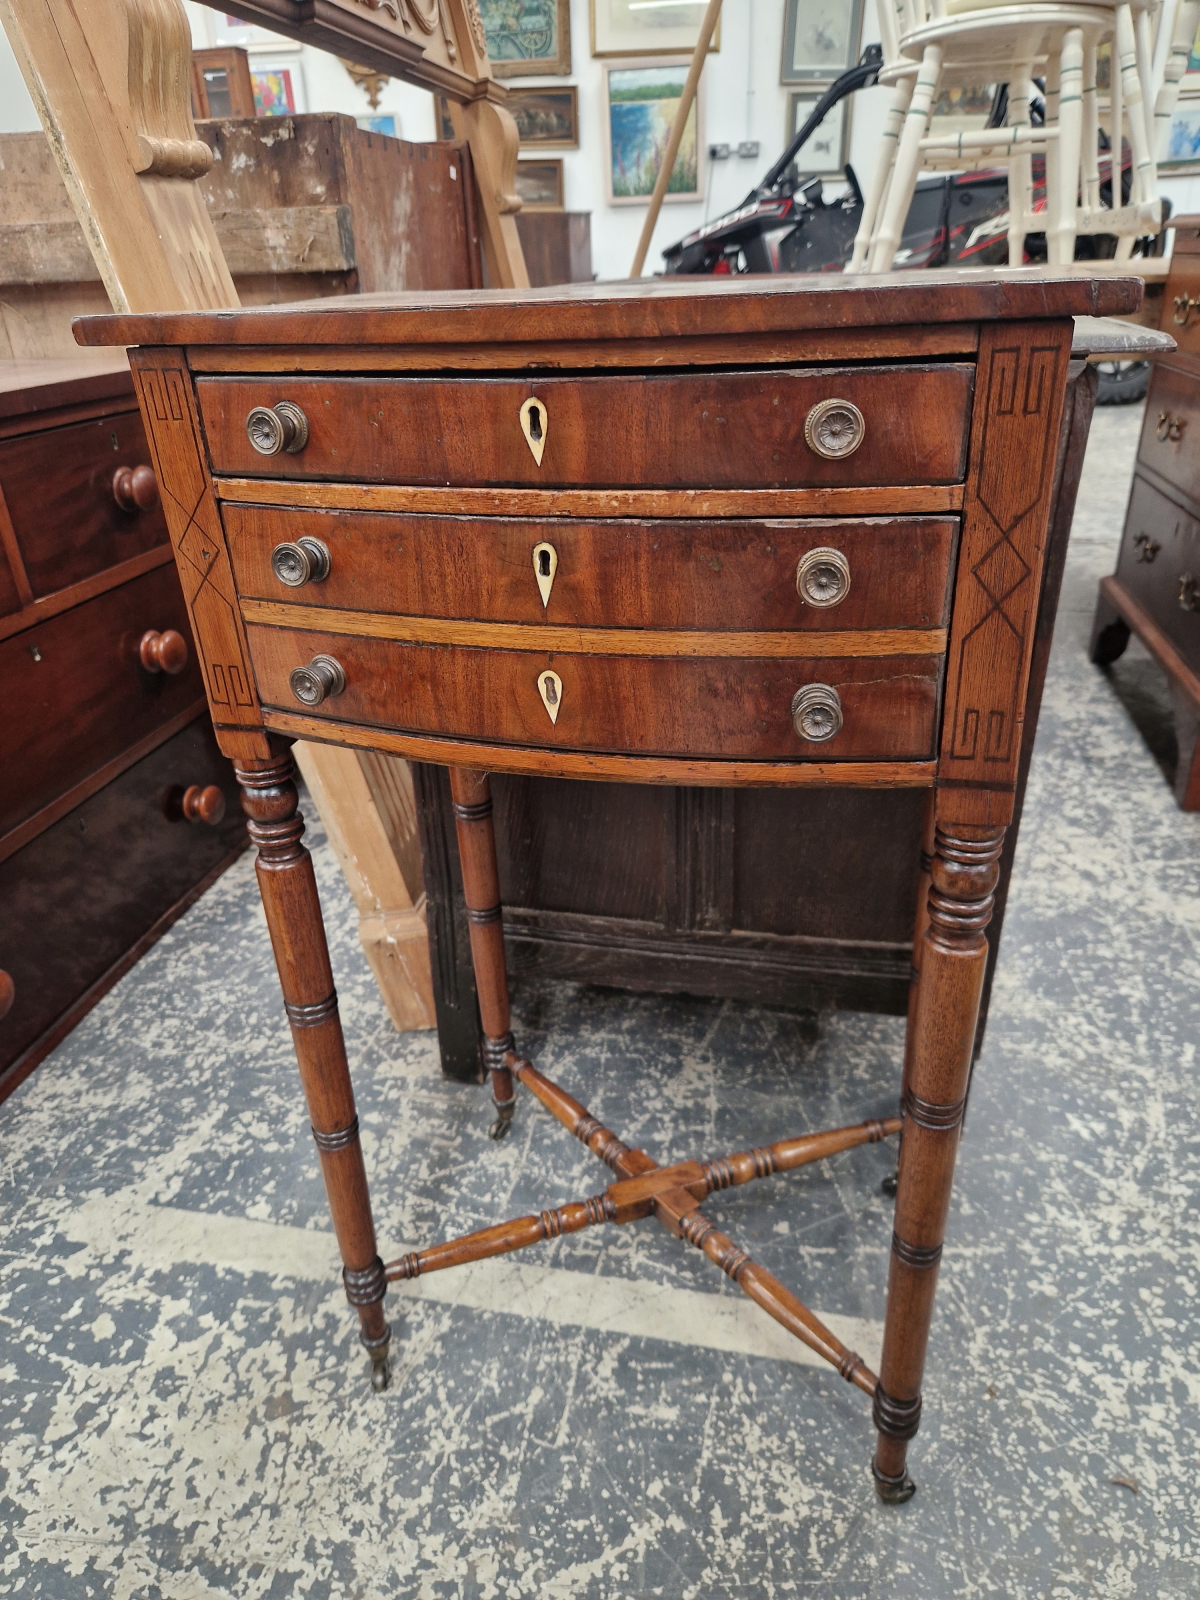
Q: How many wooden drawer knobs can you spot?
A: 4